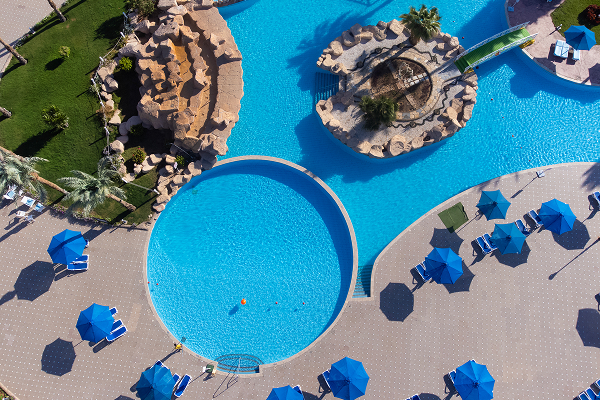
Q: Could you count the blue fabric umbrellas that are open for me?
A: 11